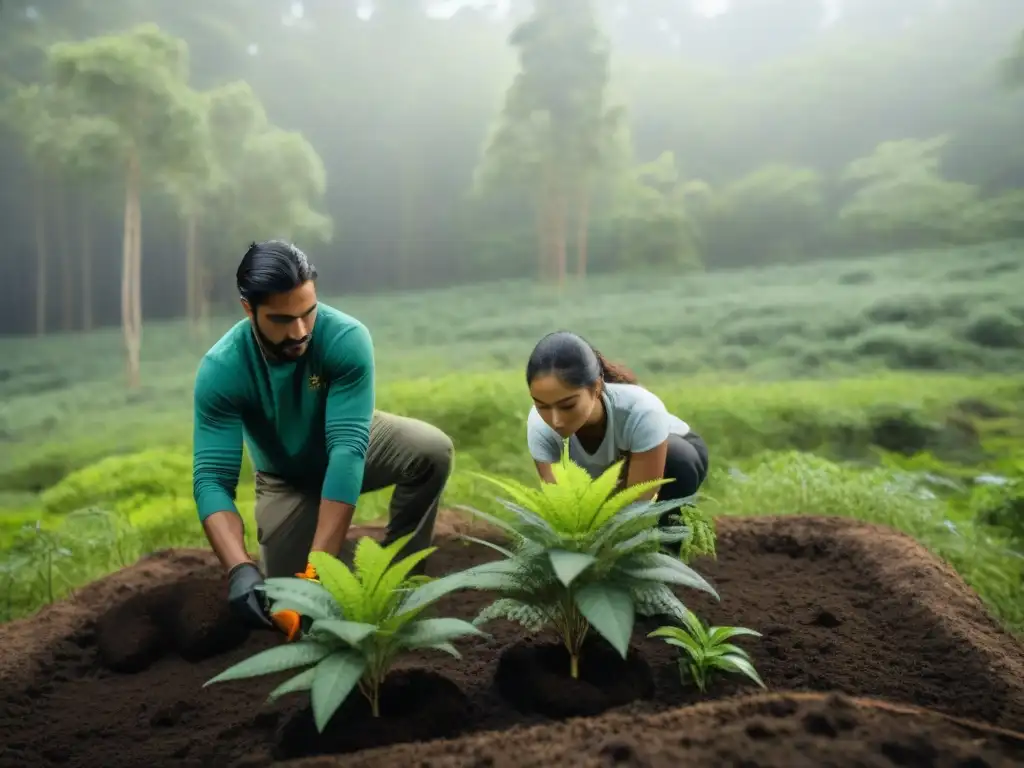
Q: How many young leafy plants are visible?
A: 3